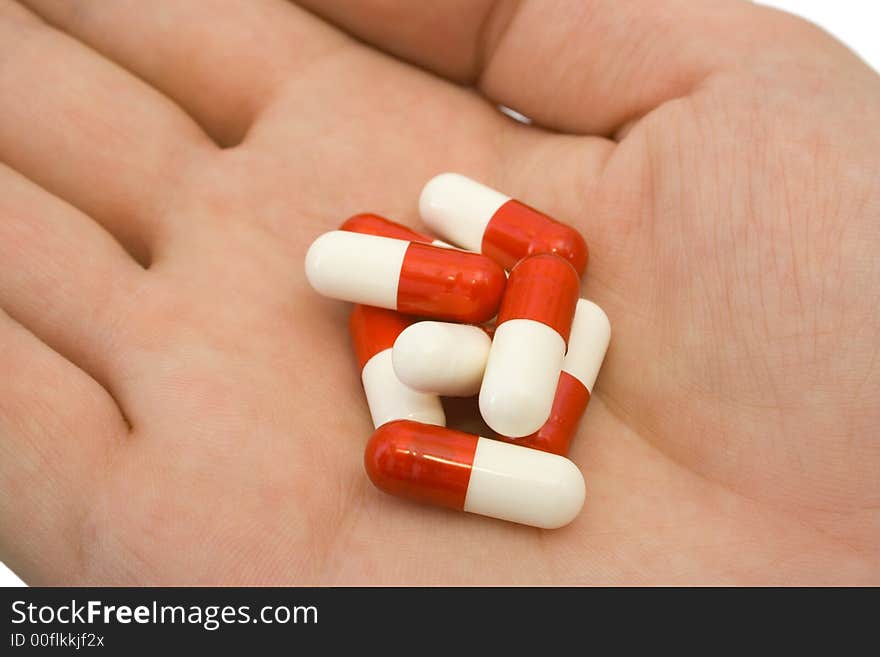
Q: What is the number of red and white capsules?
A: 8